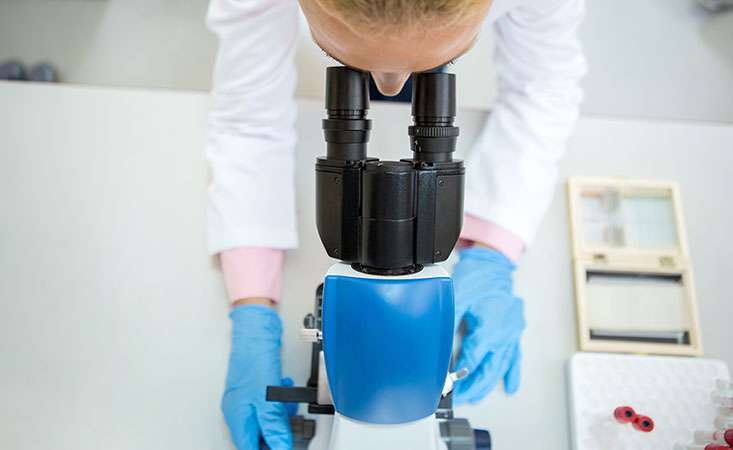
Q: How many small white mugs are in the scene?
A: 0